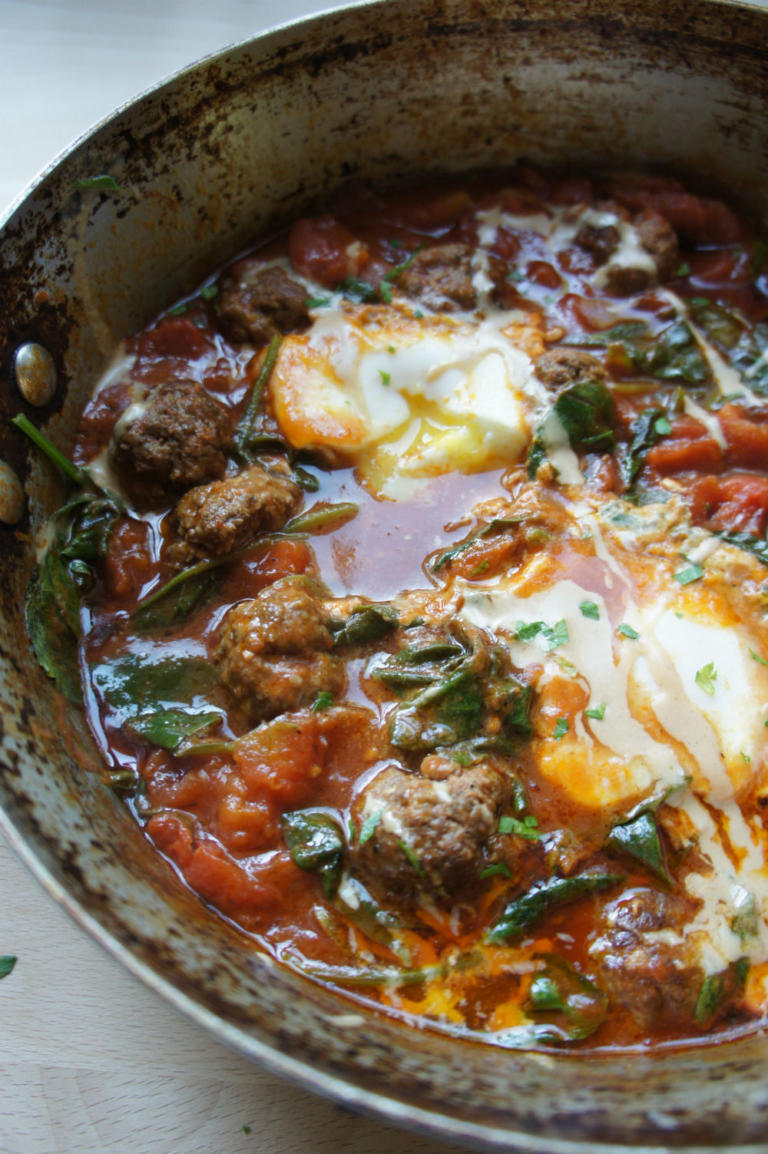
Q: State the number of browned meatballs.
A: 9